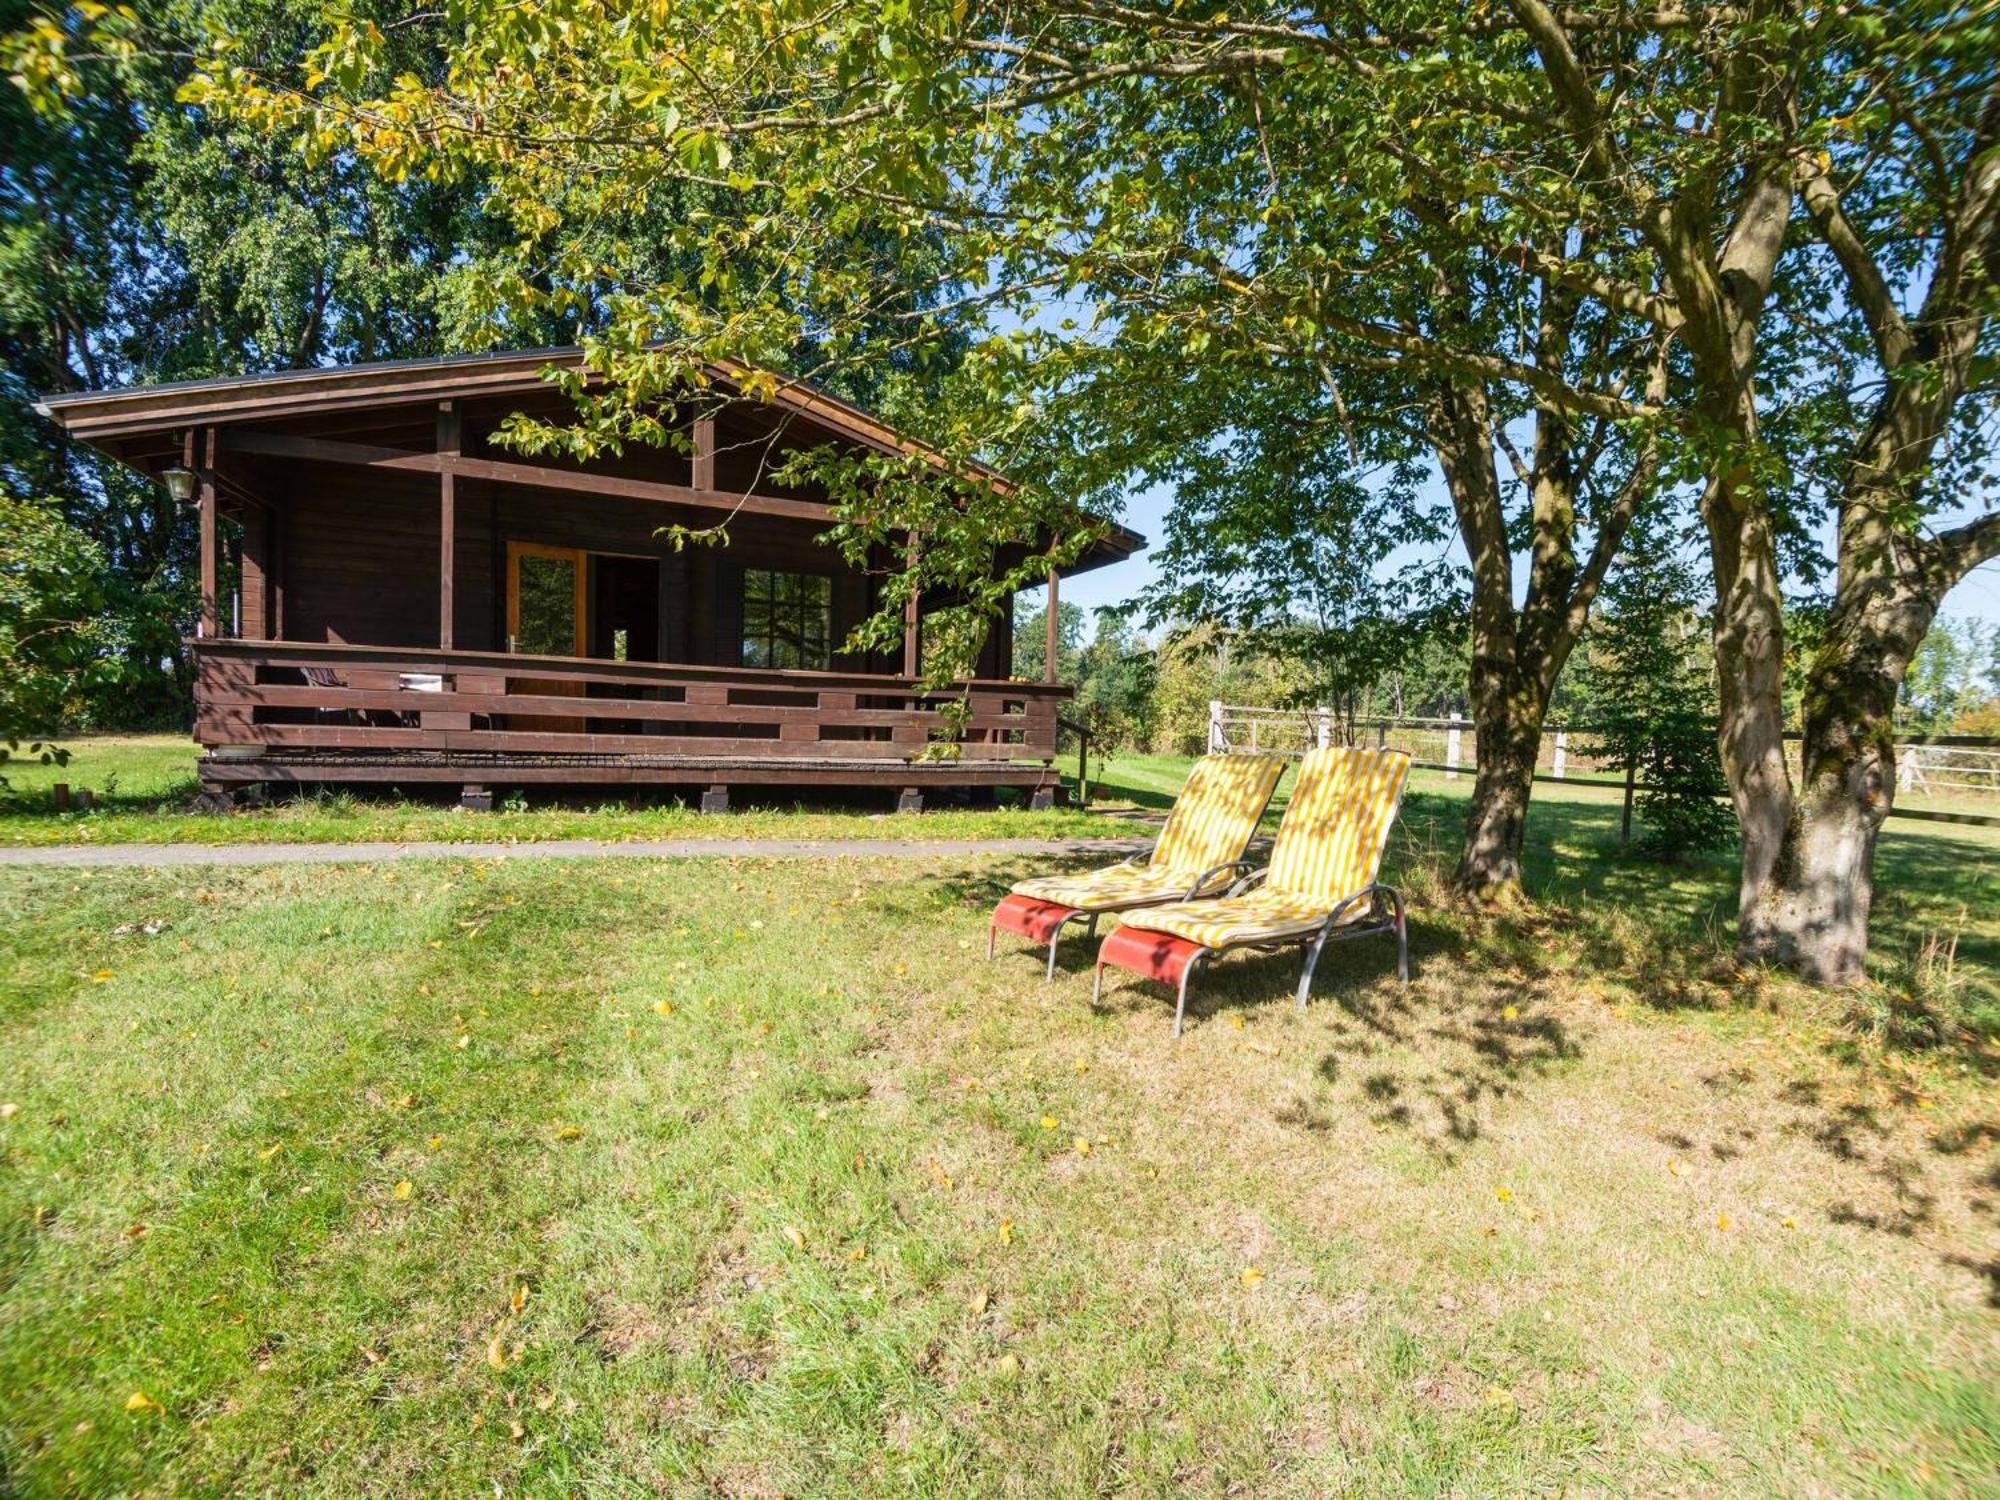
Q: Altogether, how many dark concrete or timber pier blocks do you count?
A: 5